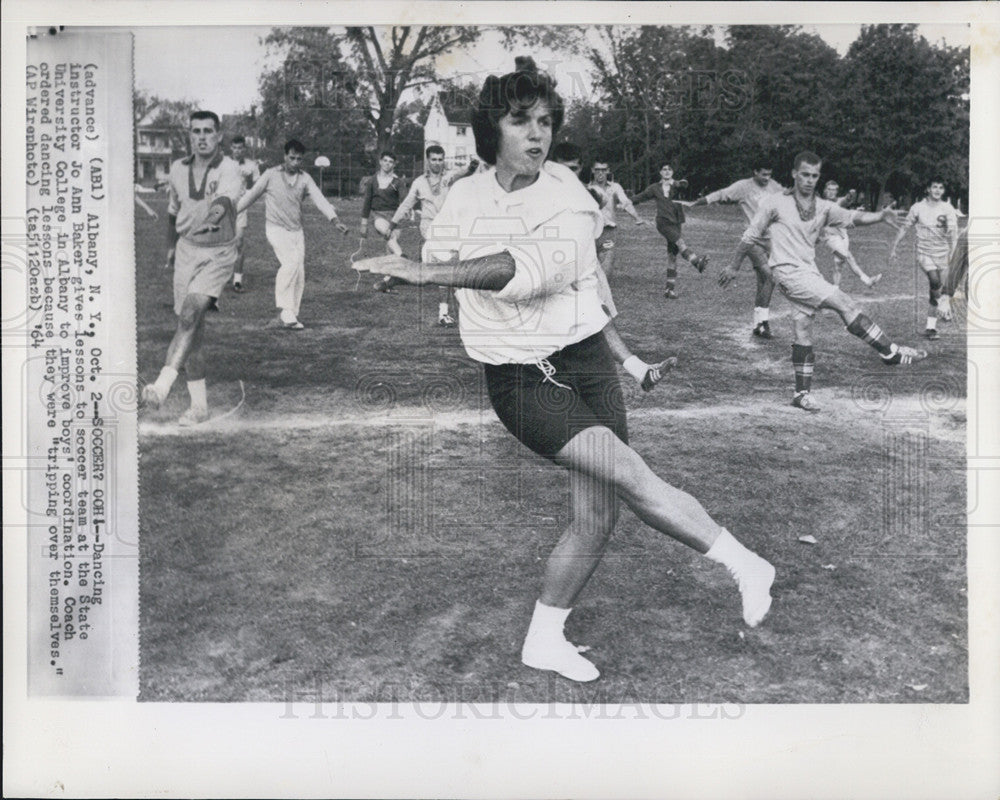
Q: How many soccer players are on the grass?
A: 12